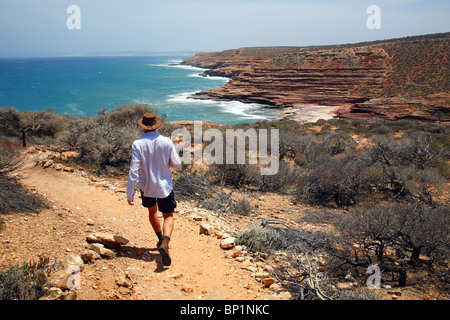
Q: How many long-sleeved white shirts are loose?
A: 1